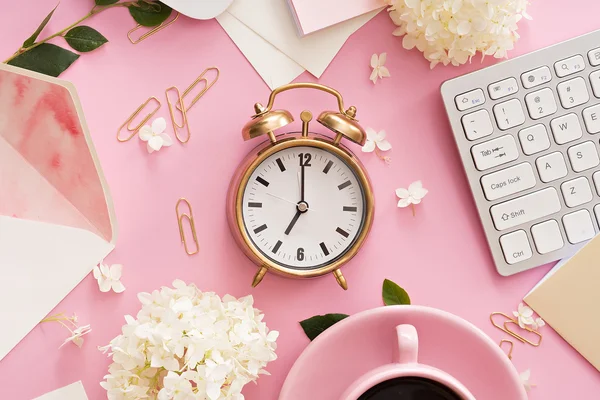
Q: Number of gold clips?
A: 7